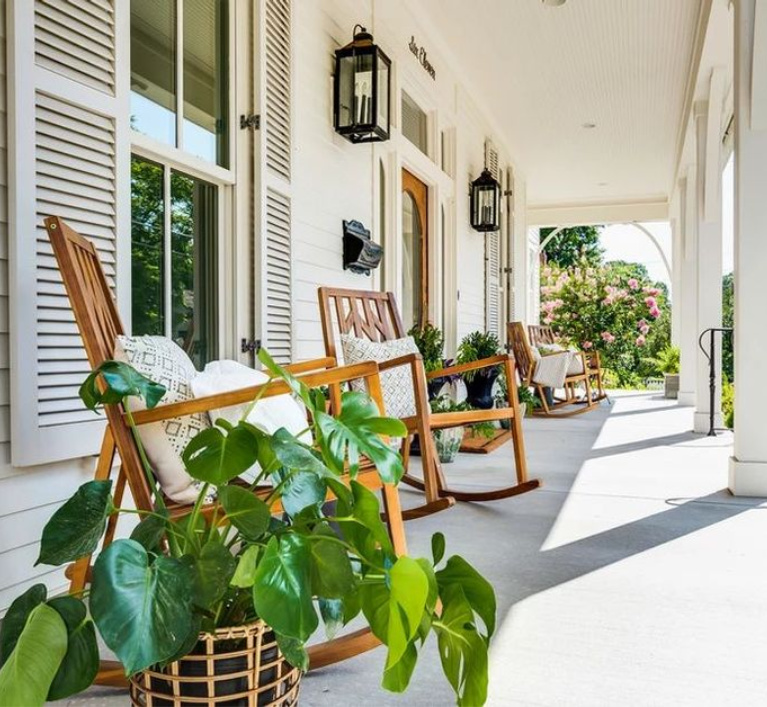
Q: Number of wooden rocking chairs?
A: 4